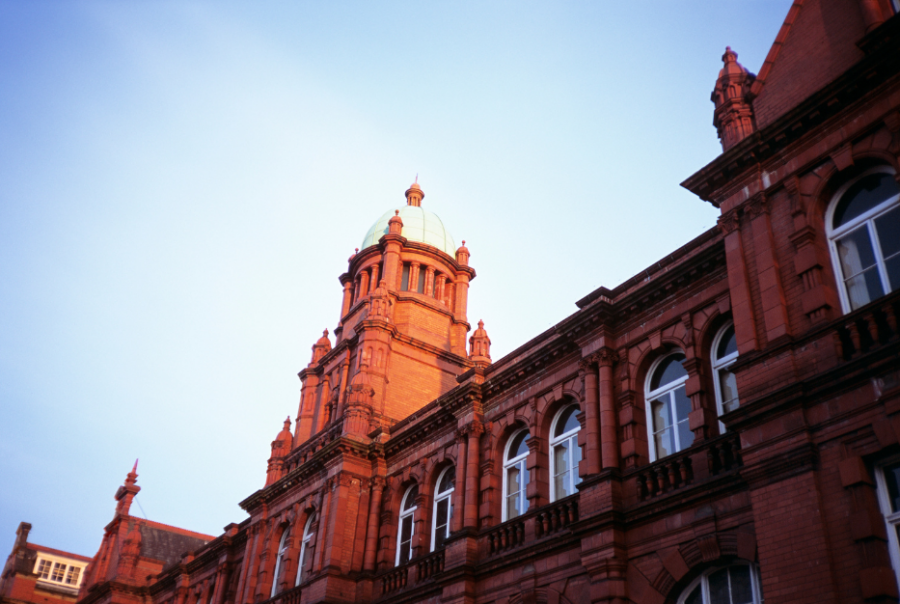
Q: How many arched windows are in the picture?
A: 10